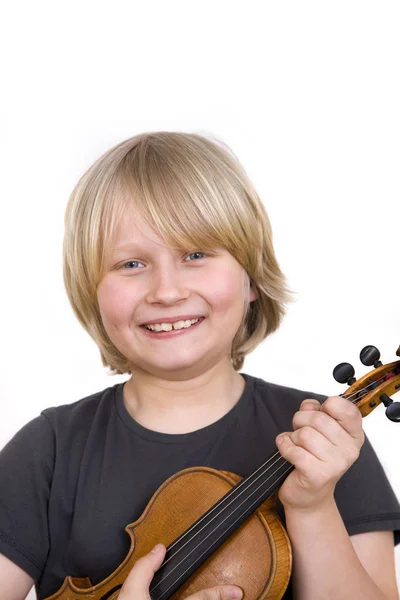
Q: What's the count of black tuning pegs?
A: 3